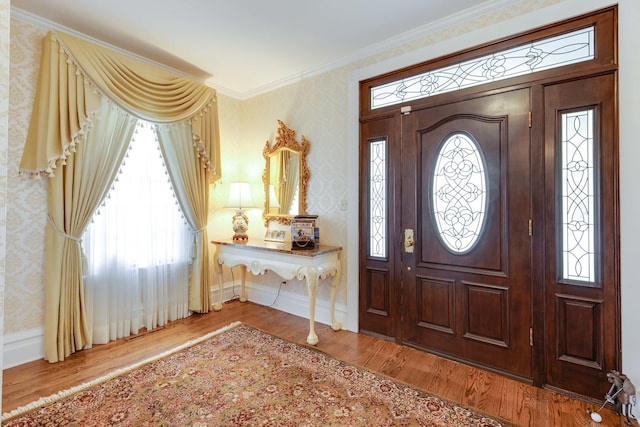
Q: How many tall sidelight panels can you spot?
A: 2